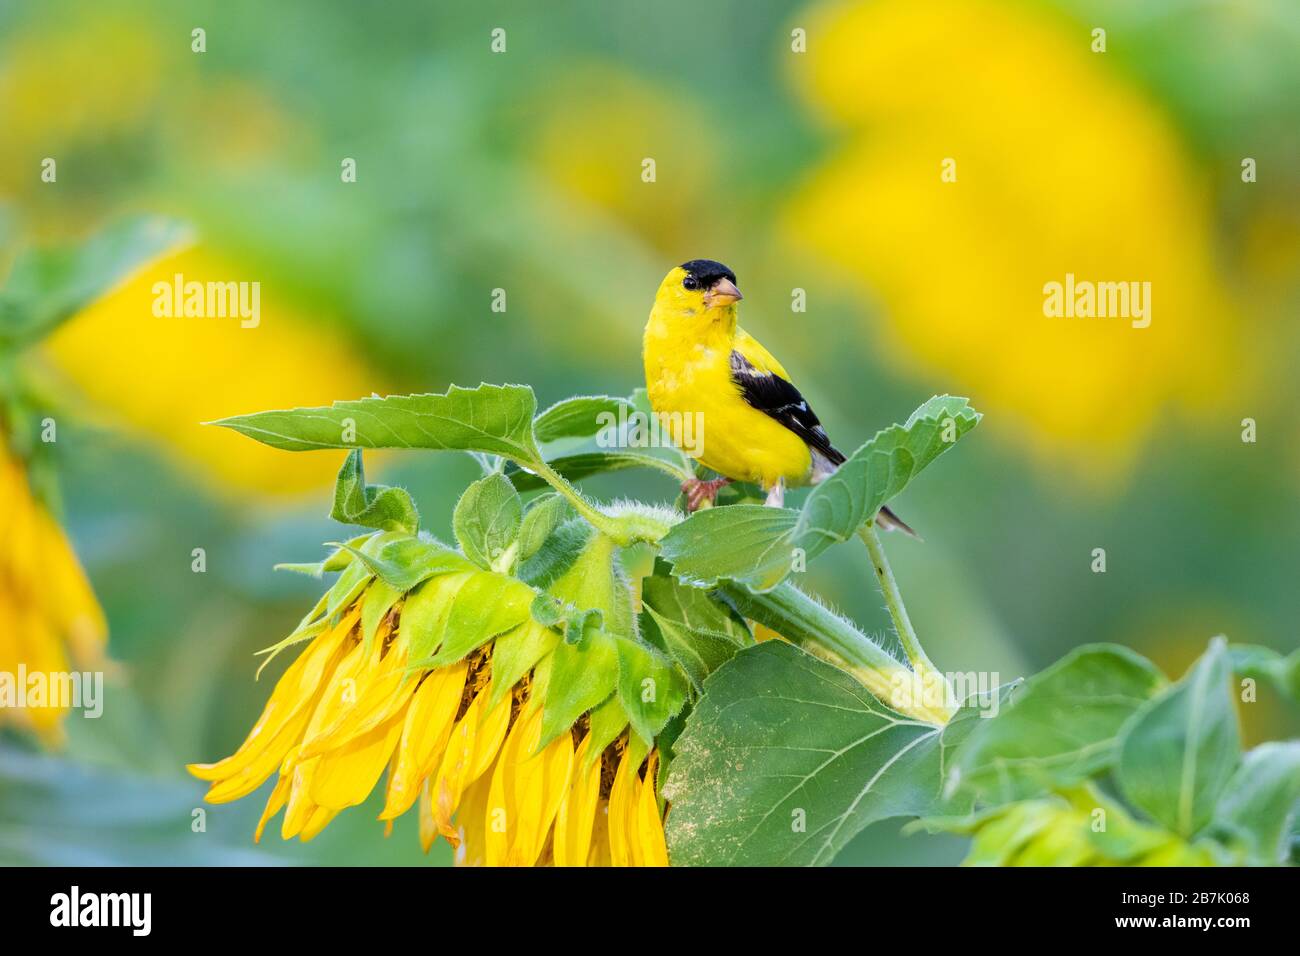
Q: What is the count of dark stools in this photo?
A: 0